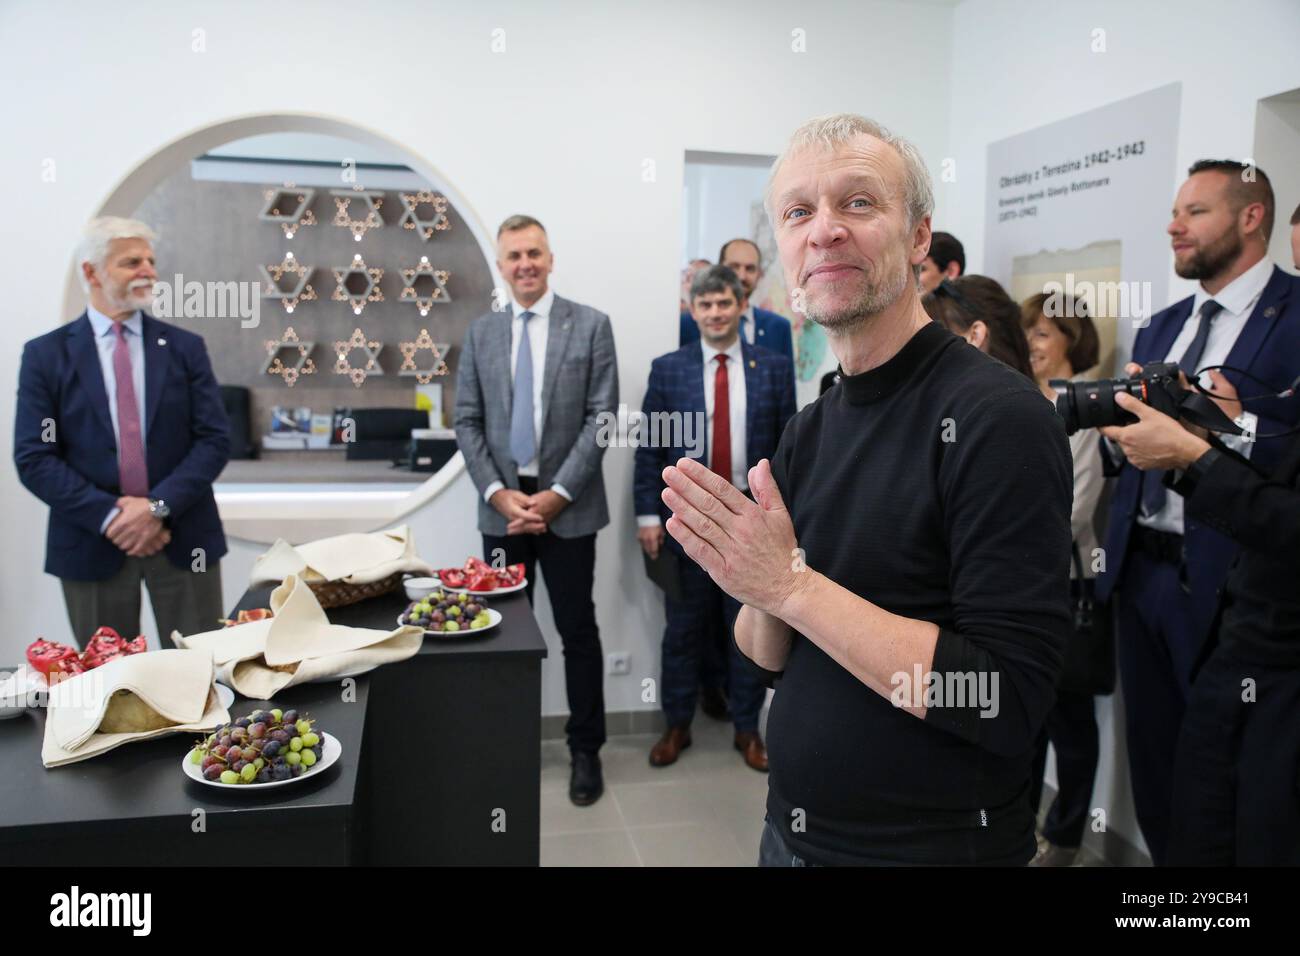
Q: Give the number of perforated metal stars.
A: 9